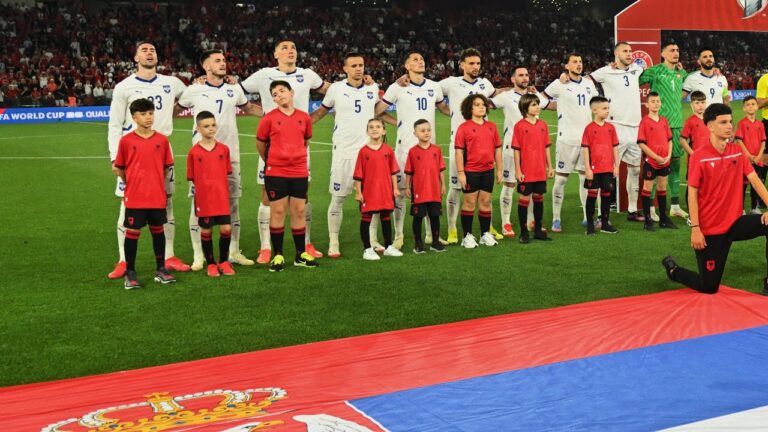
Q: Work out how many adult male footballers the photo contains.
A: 11